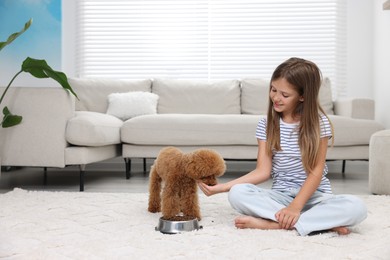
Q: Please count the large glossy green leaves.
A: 3